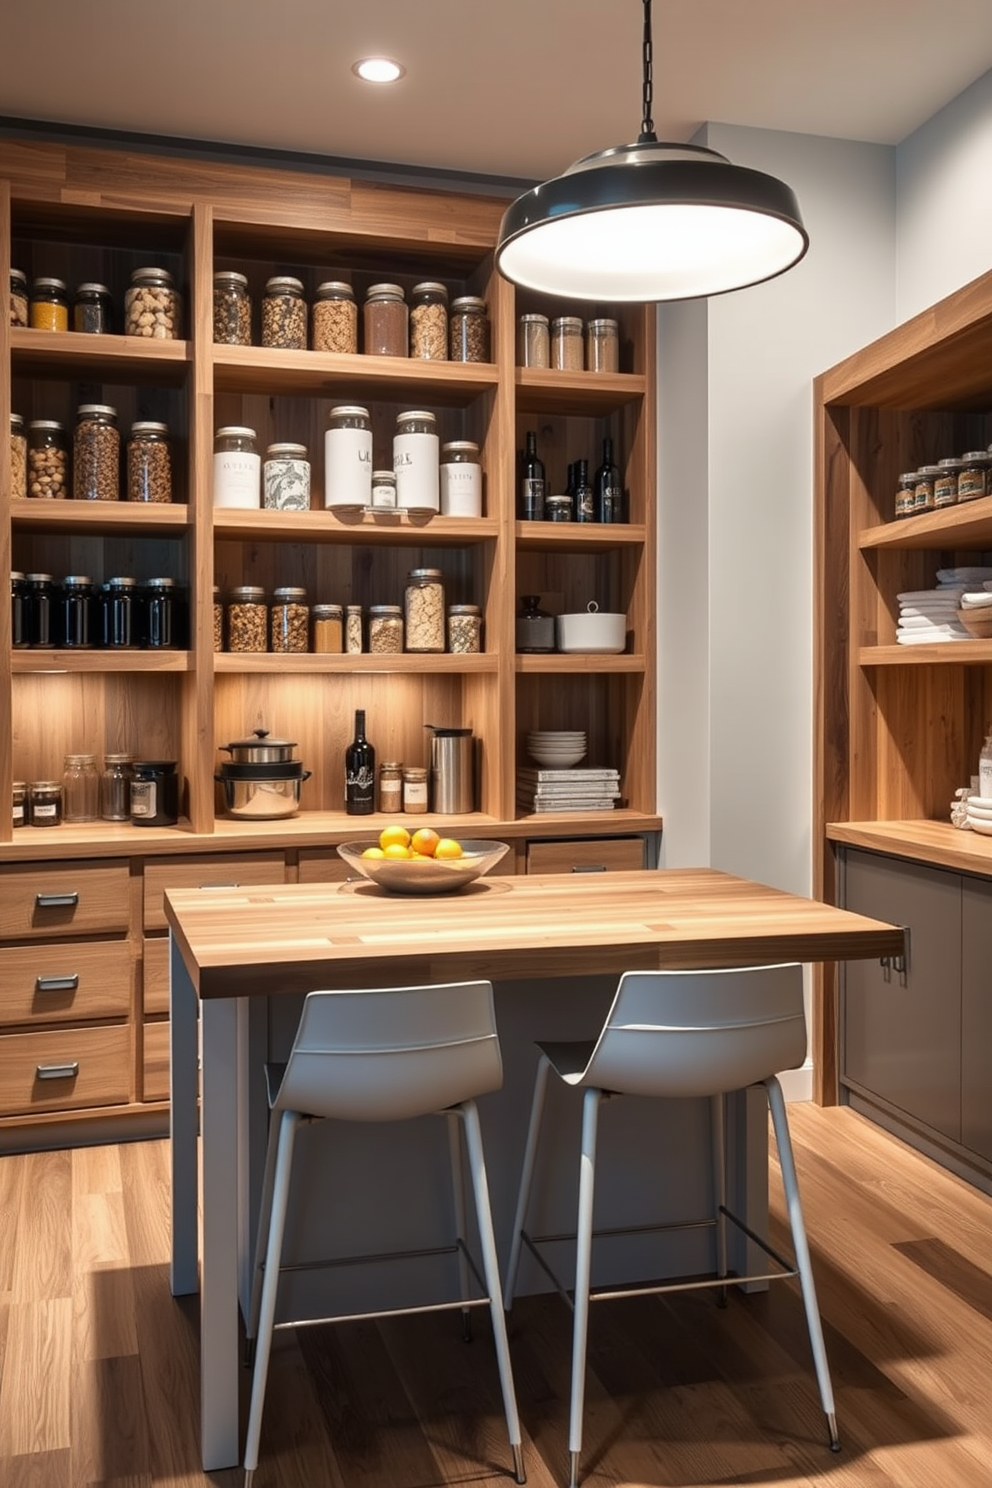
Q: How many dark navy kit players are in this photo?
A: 0